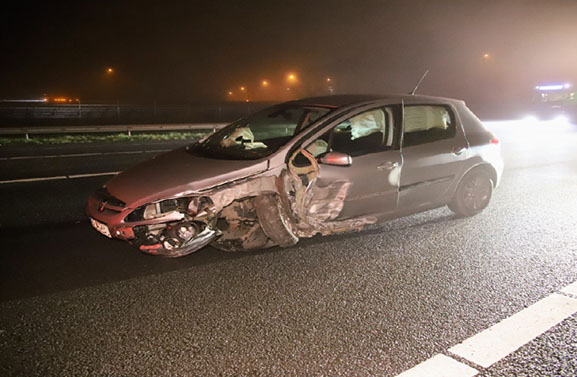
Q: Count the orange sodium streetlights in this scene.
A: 7